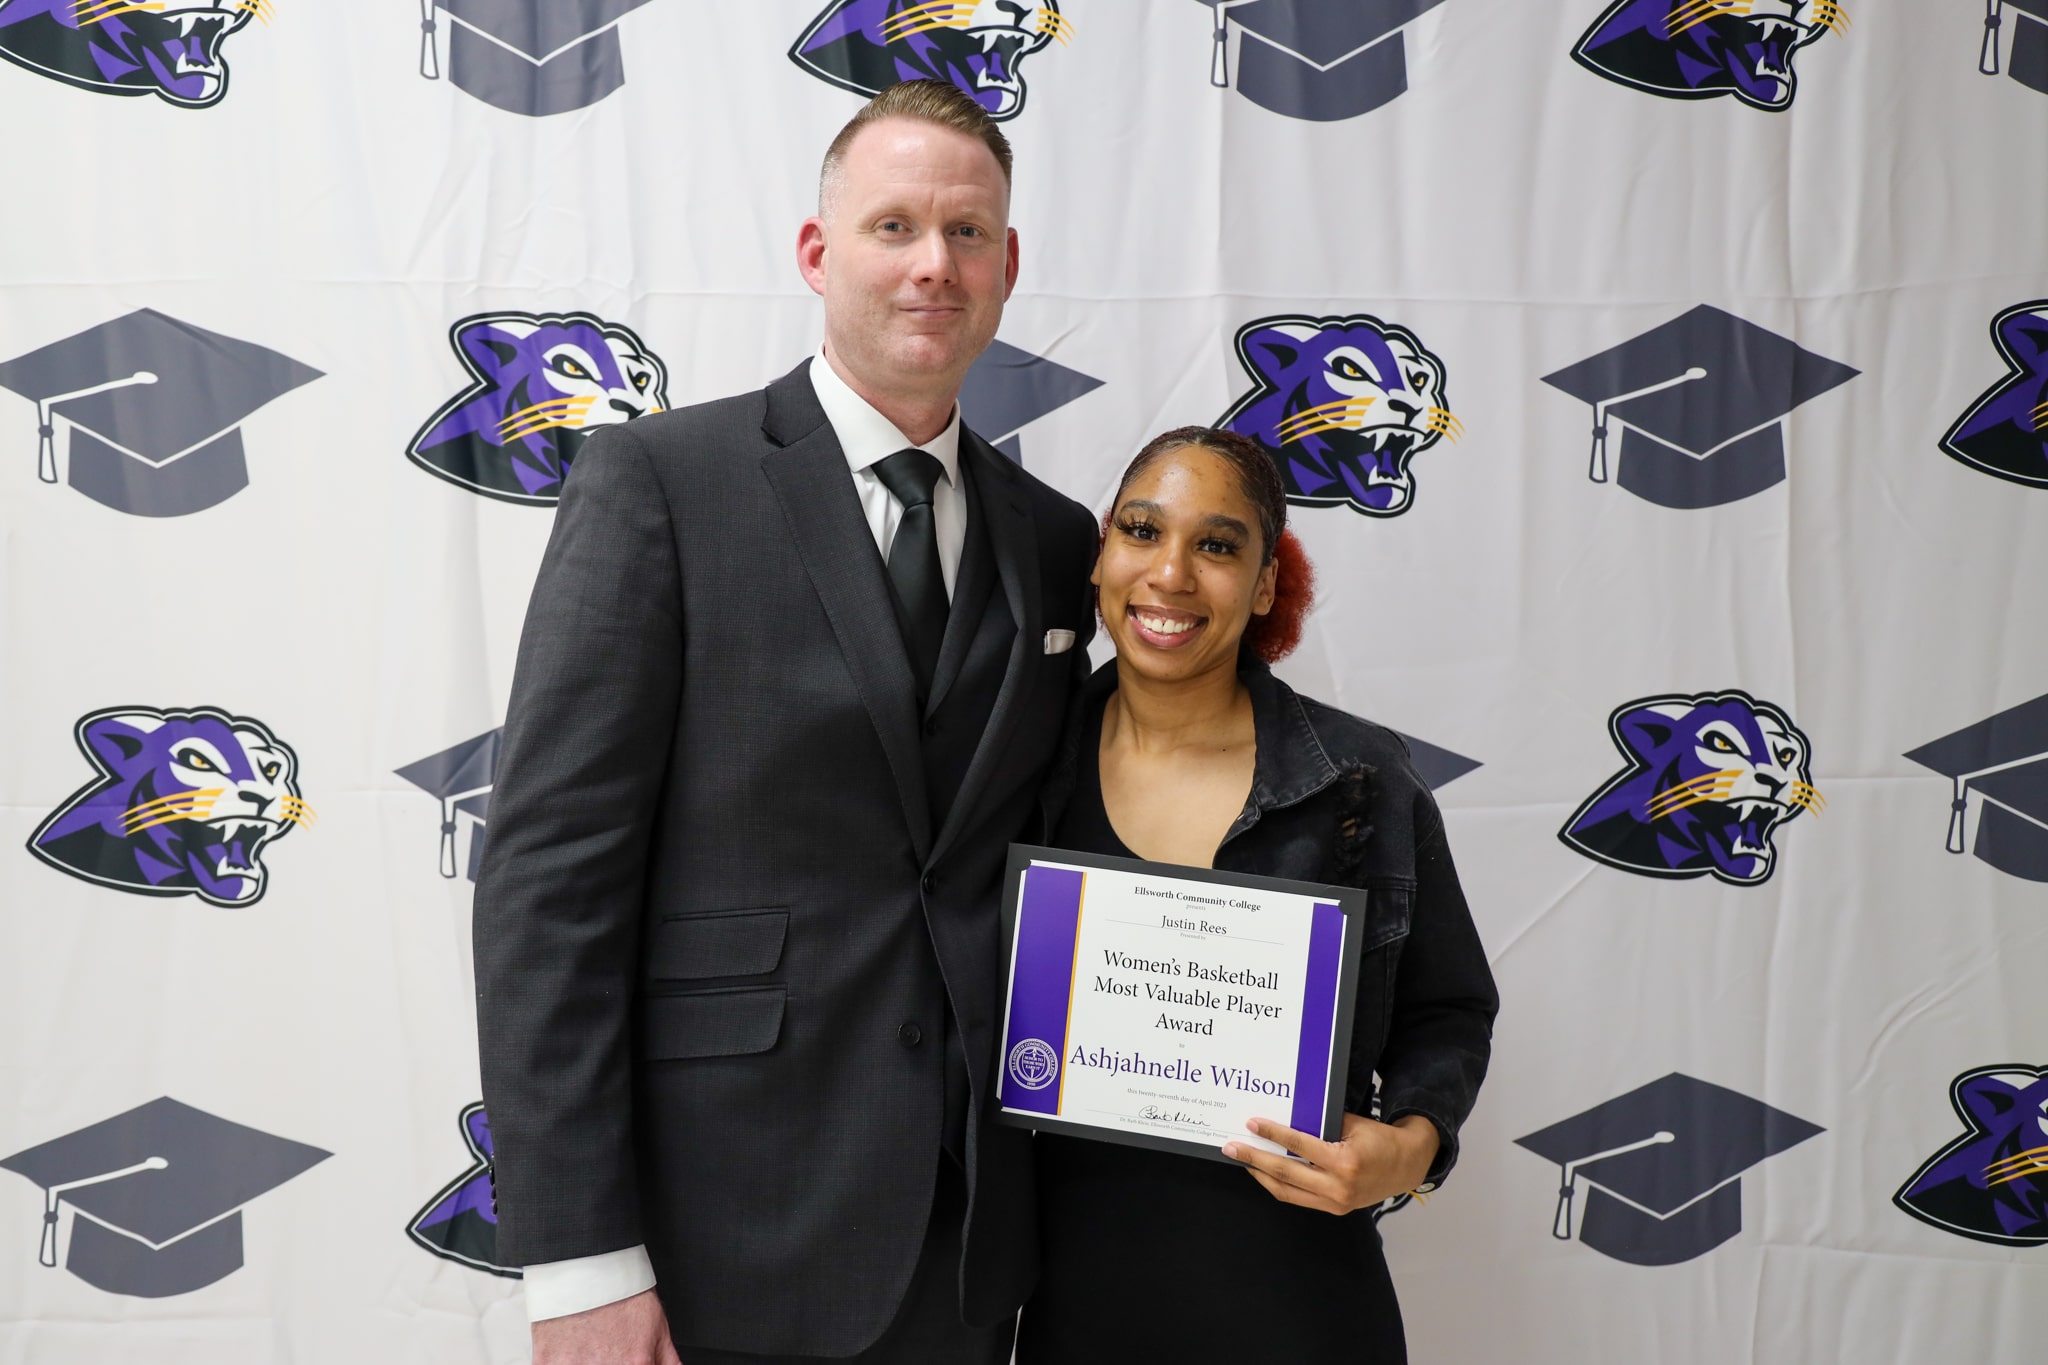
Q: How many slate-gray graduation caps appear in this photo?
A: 11